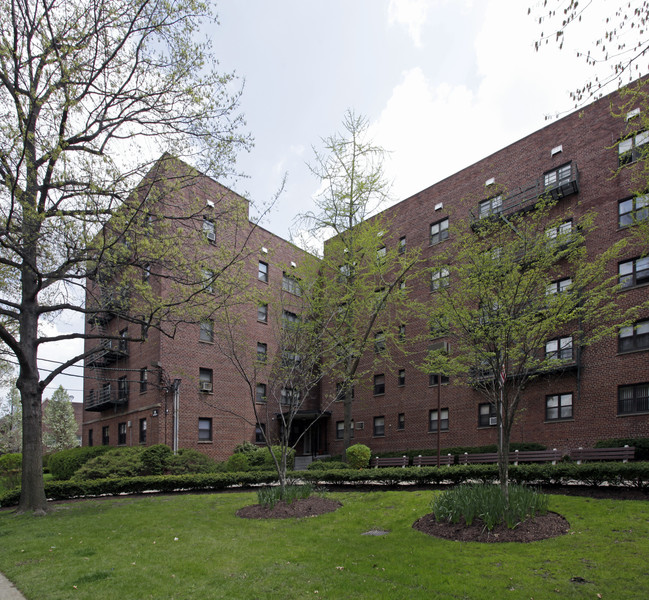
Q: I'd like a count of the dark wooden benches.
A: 5